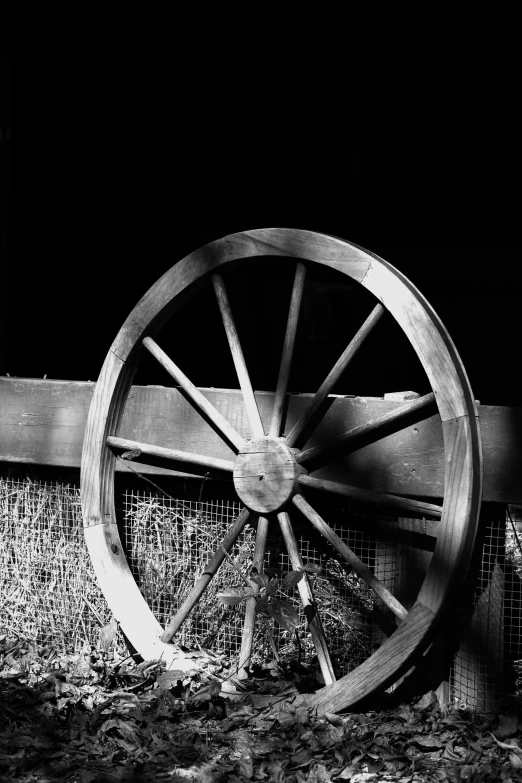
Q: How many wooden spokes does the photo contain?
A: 11